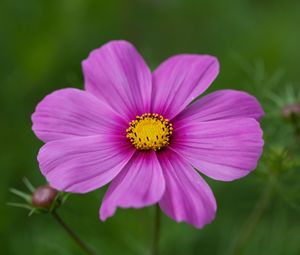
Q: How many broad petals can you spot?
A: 8